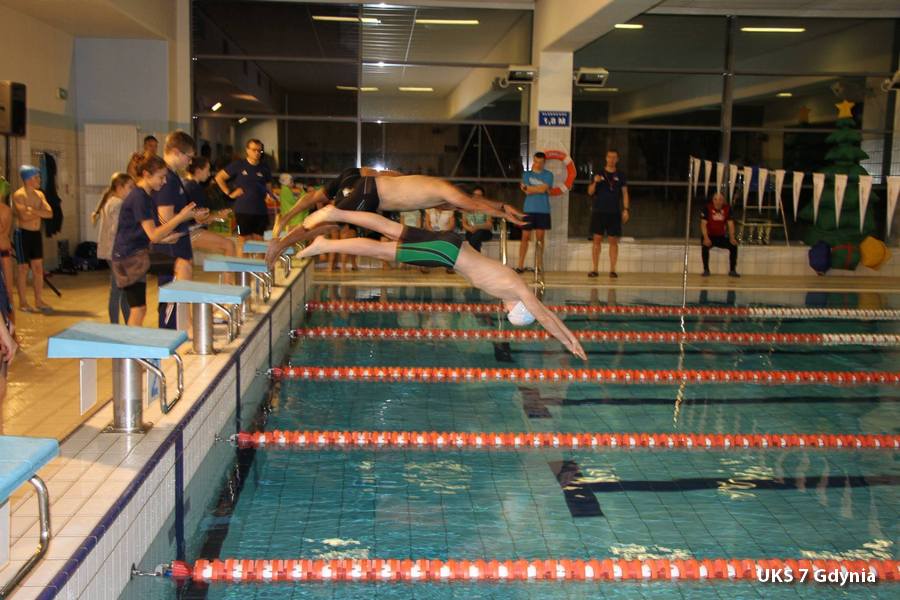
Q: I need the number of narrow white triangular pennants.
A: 12